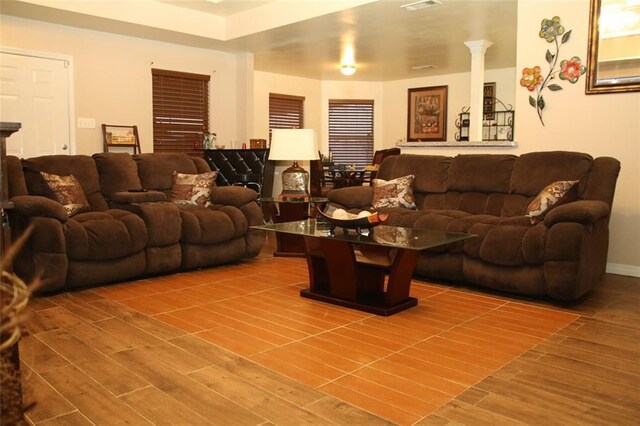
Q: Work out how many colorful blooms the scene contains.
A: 3